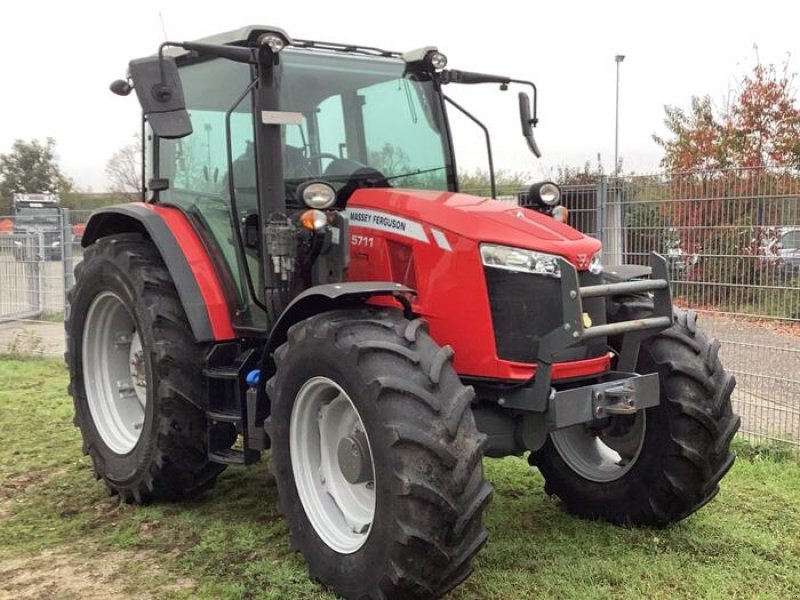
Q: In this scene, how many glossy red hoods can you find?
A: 1